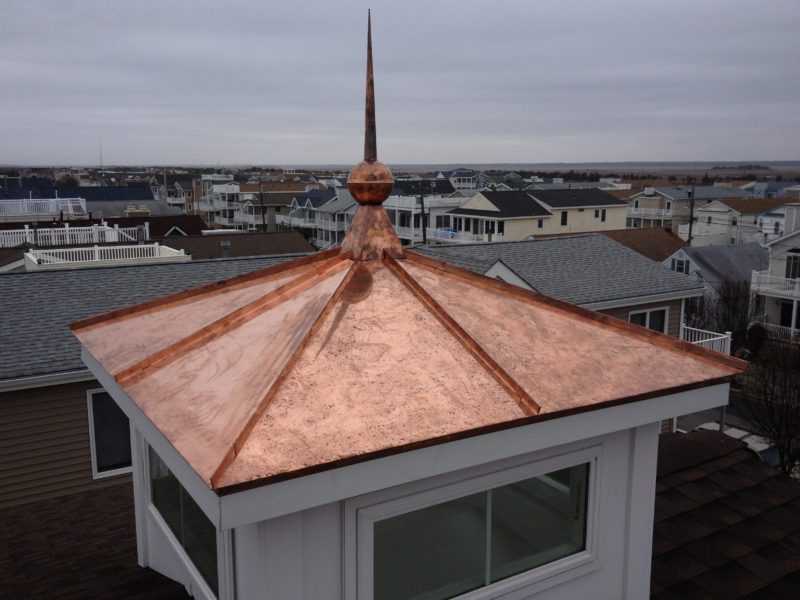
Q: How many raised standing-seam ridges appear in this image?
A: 5